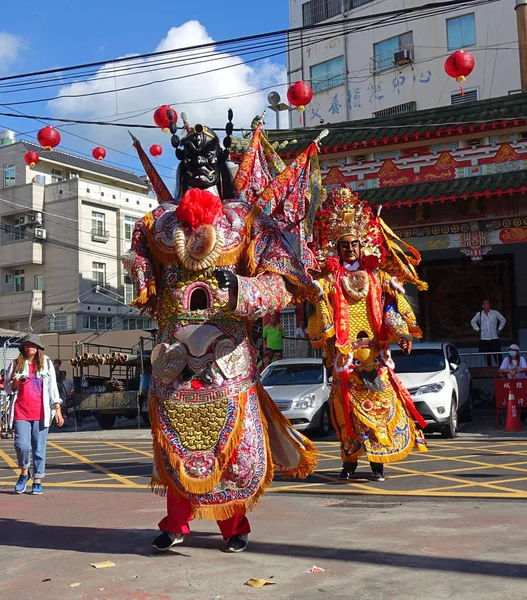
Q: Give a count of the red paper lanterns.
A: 7